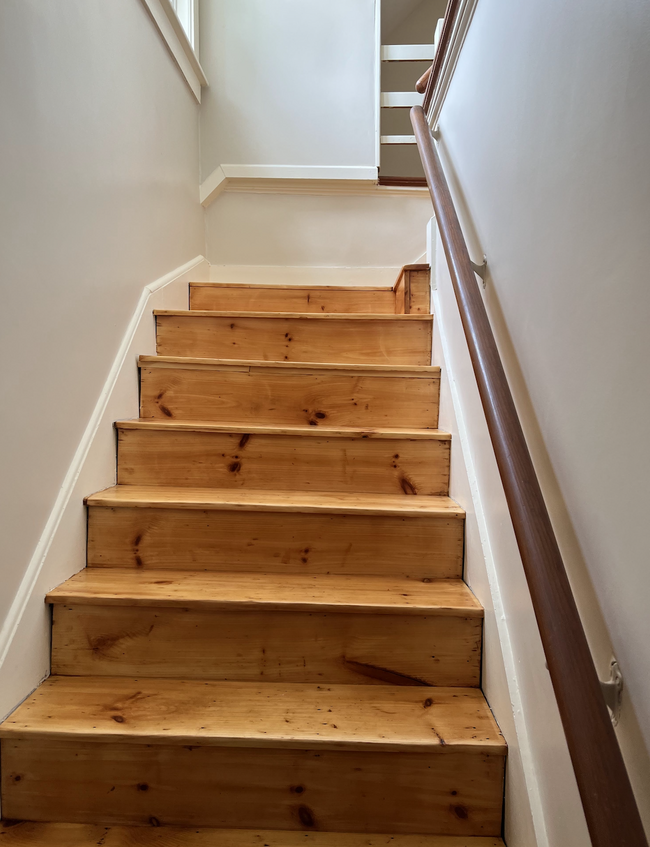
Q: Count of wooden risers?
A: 7